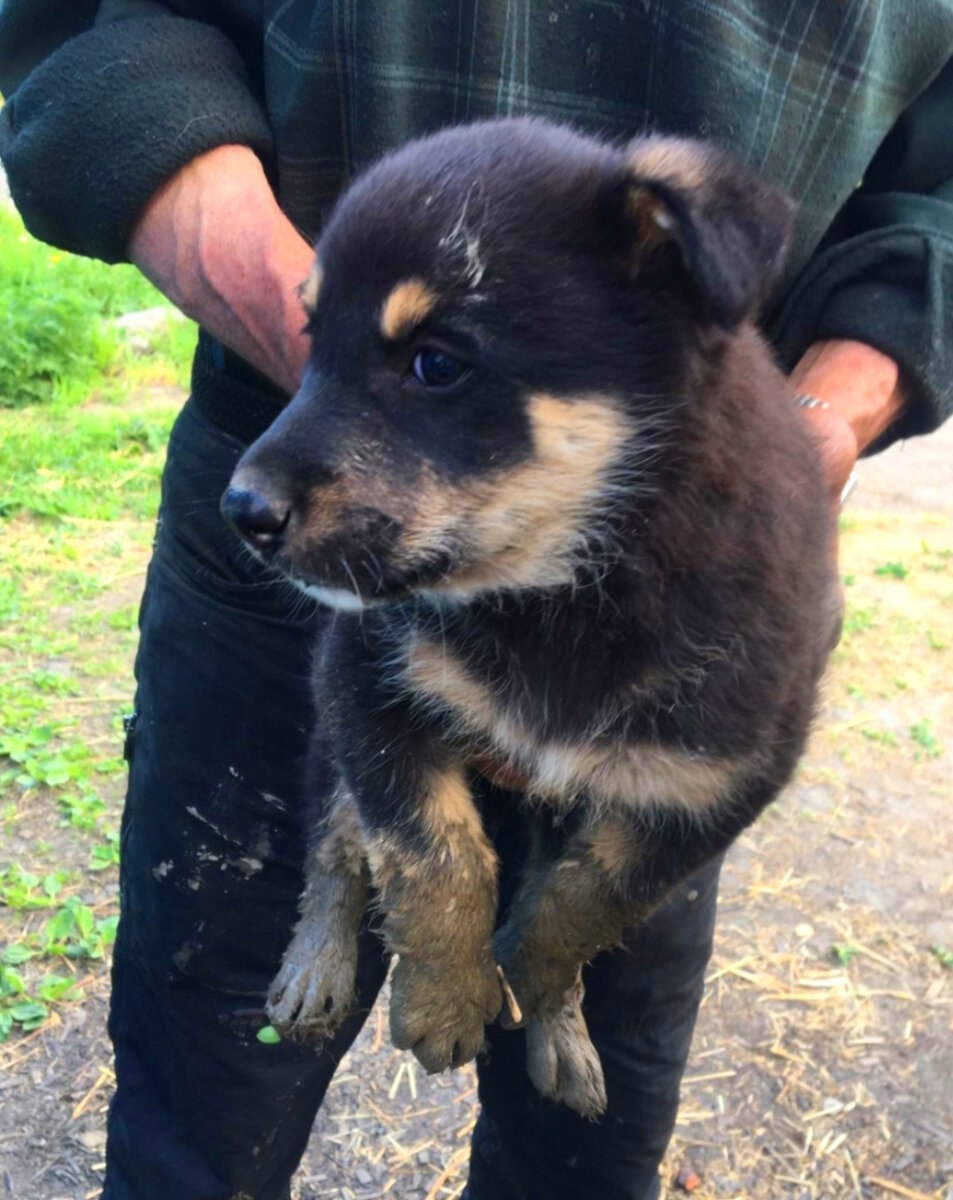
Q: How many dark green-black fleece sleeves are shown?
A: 2